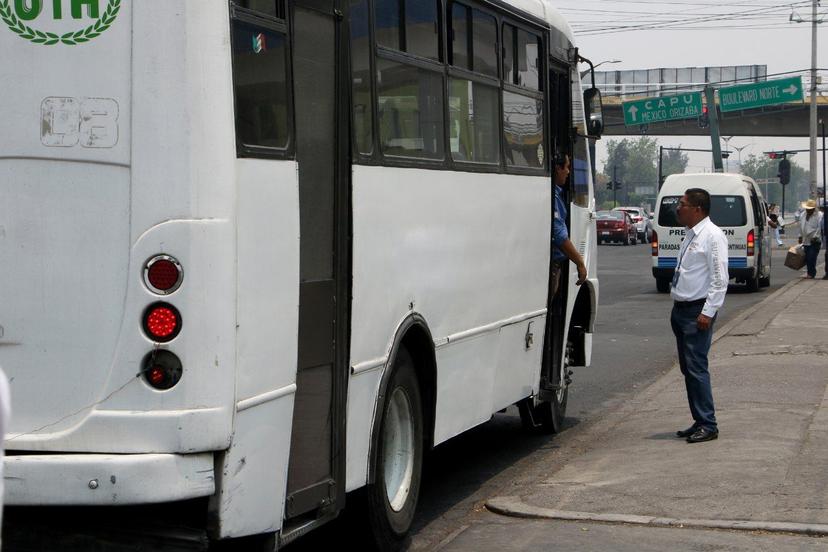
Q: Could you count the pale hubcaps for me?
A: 1